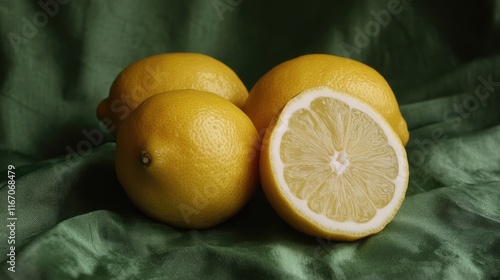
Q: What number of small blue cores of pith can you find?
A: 0